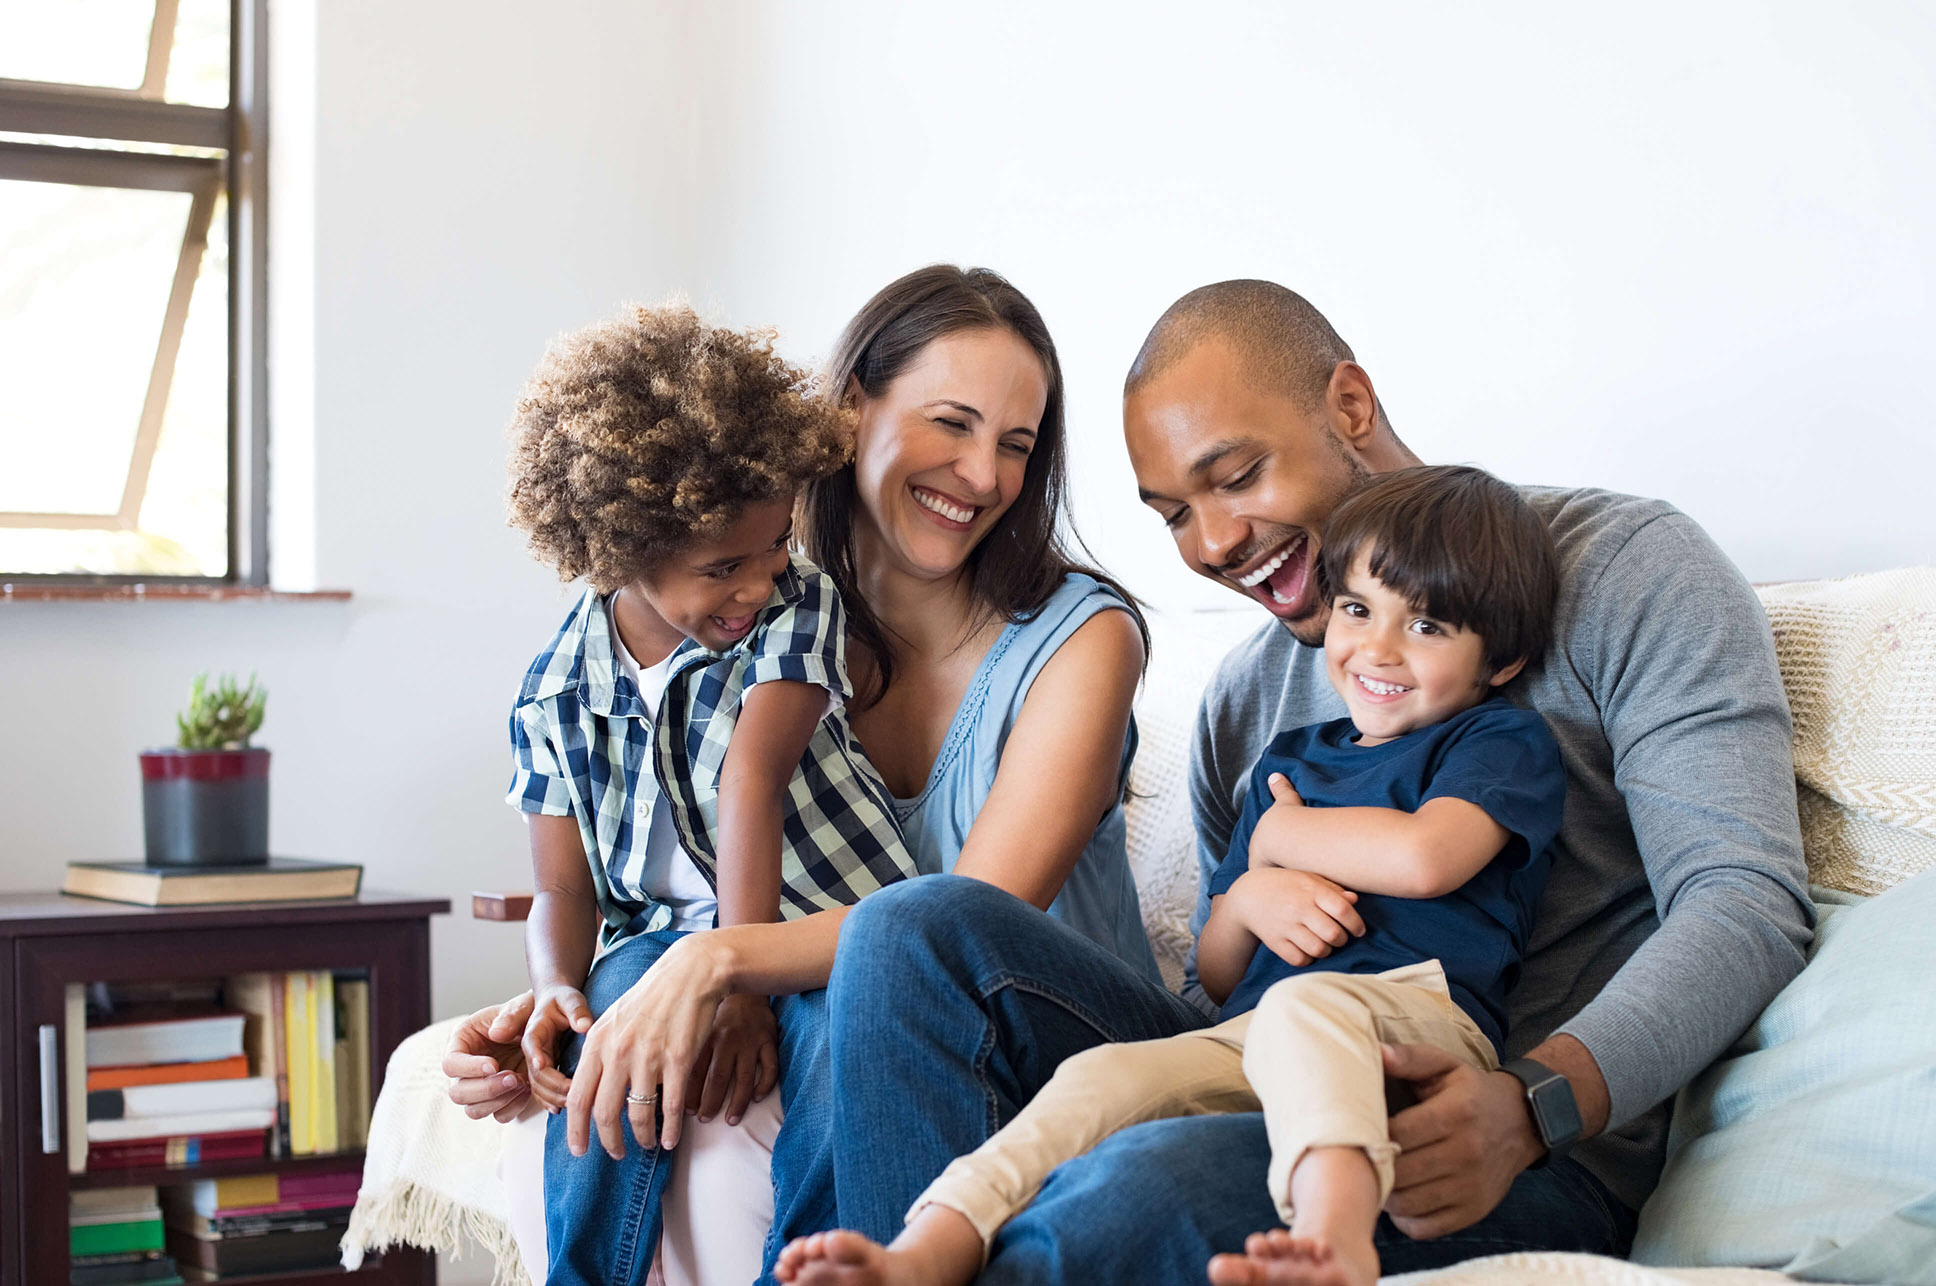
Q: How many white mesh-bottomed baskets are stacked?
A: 0